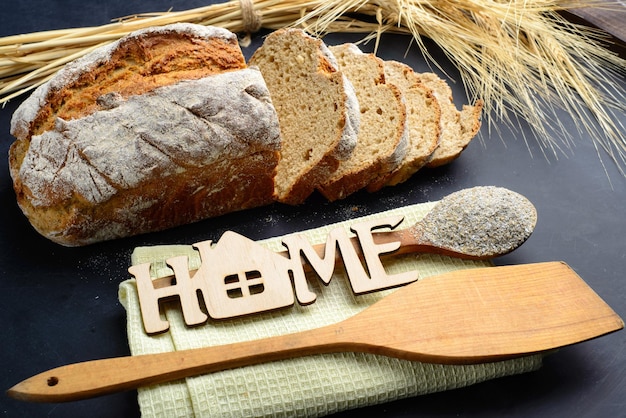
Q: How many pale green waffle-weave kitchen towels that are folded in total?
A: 1